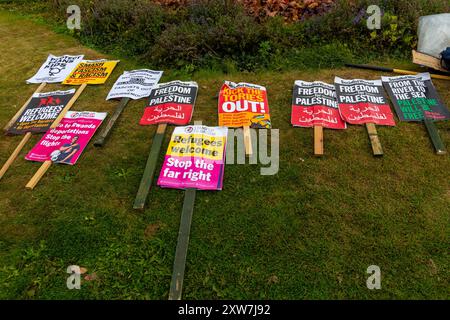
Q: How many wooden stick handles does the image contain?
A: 11